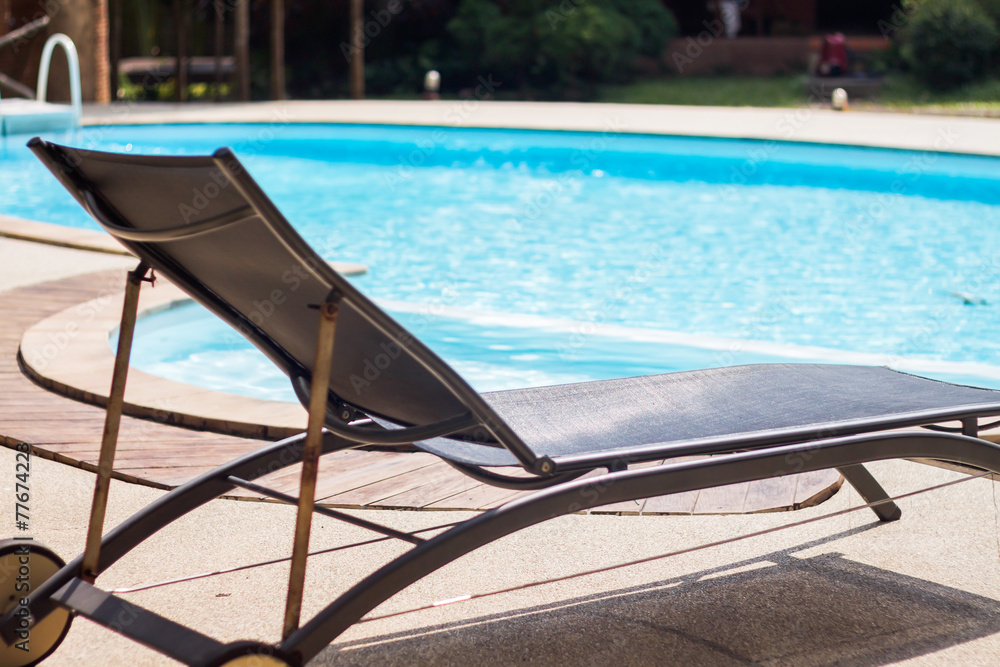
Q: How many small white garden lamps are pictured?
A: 2